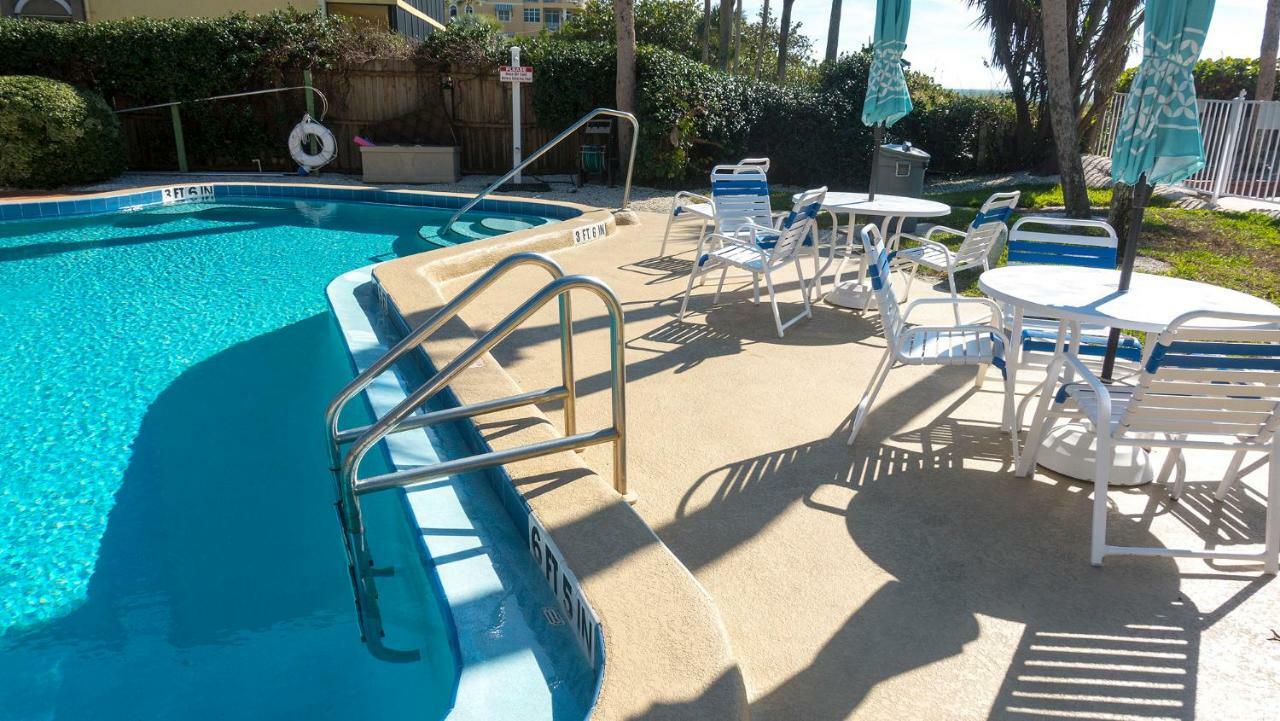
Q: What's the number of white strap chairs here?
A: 7